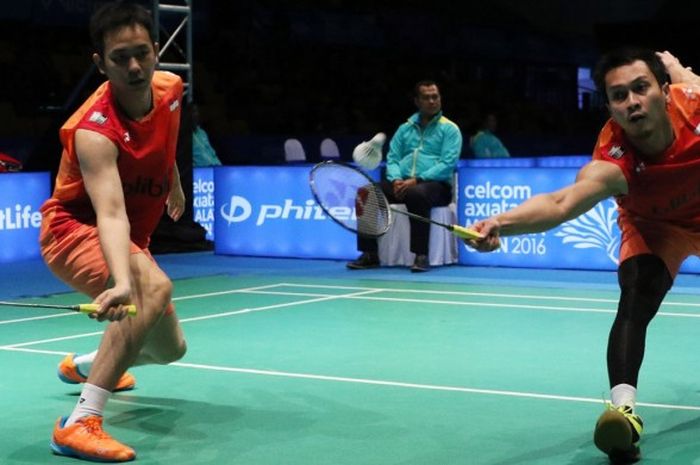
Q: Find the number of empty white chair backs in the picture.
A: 2